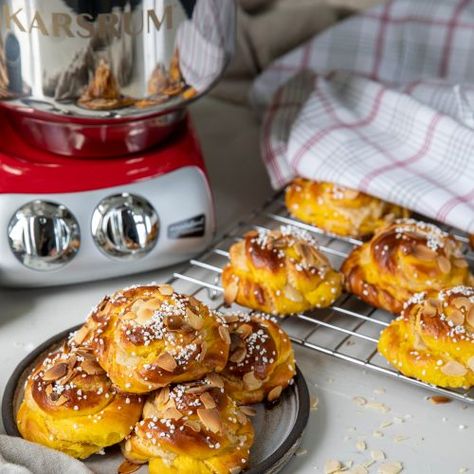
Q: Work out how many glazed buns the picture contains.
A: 8